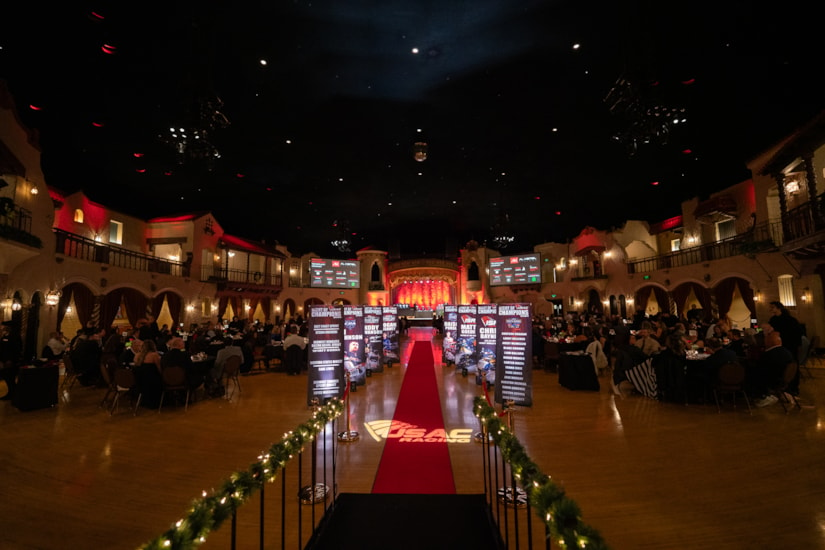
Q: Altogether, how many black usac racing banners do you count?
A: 8